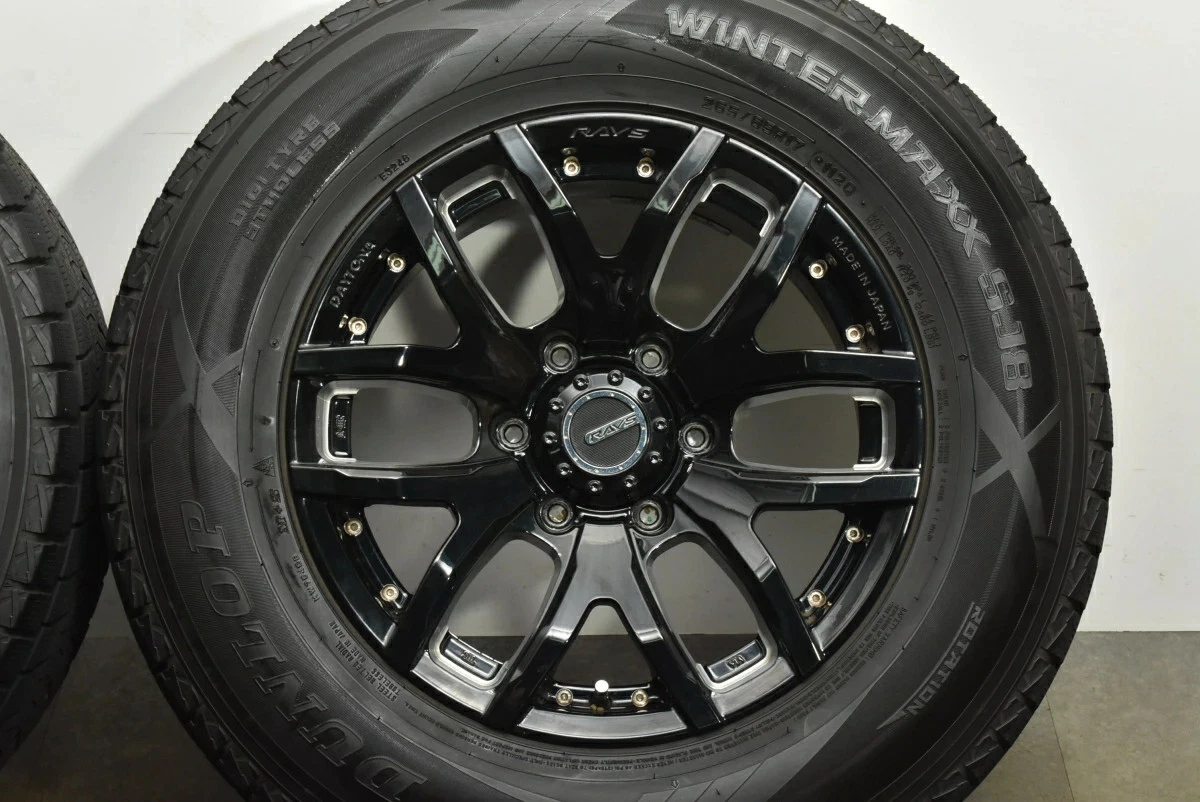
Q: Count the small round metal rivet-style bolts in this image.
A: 12